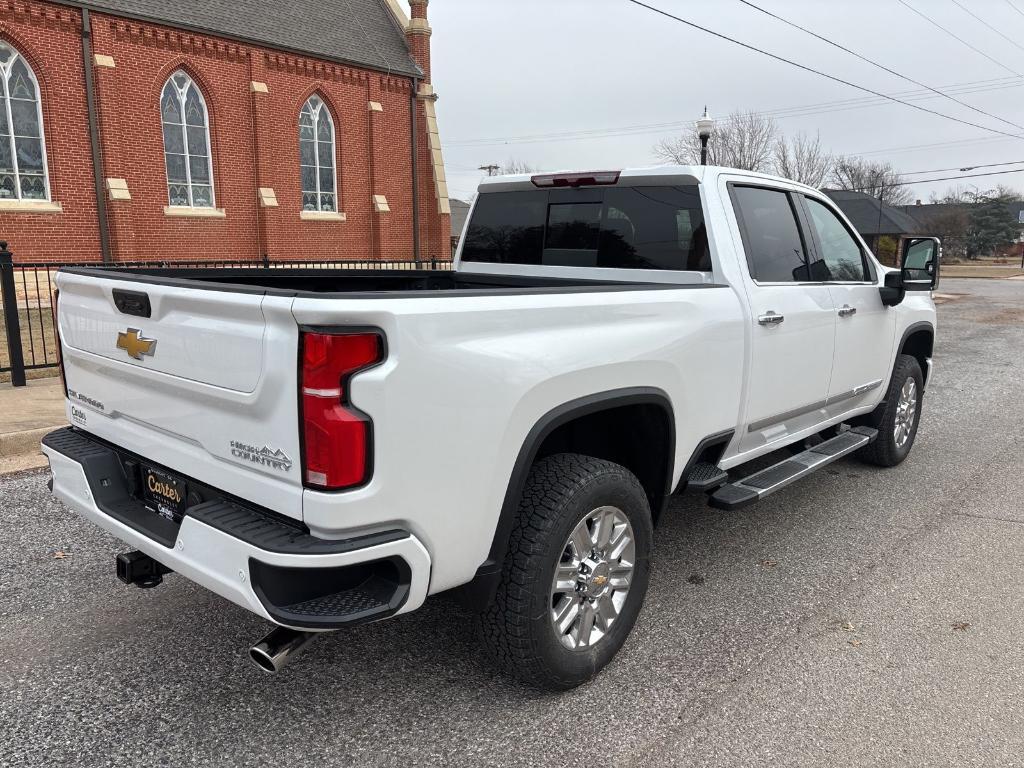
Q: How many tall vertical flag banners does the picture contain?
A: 0